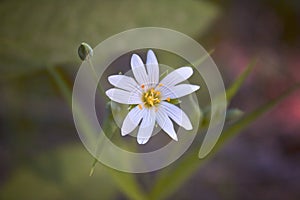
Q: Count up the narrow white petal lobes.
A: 10